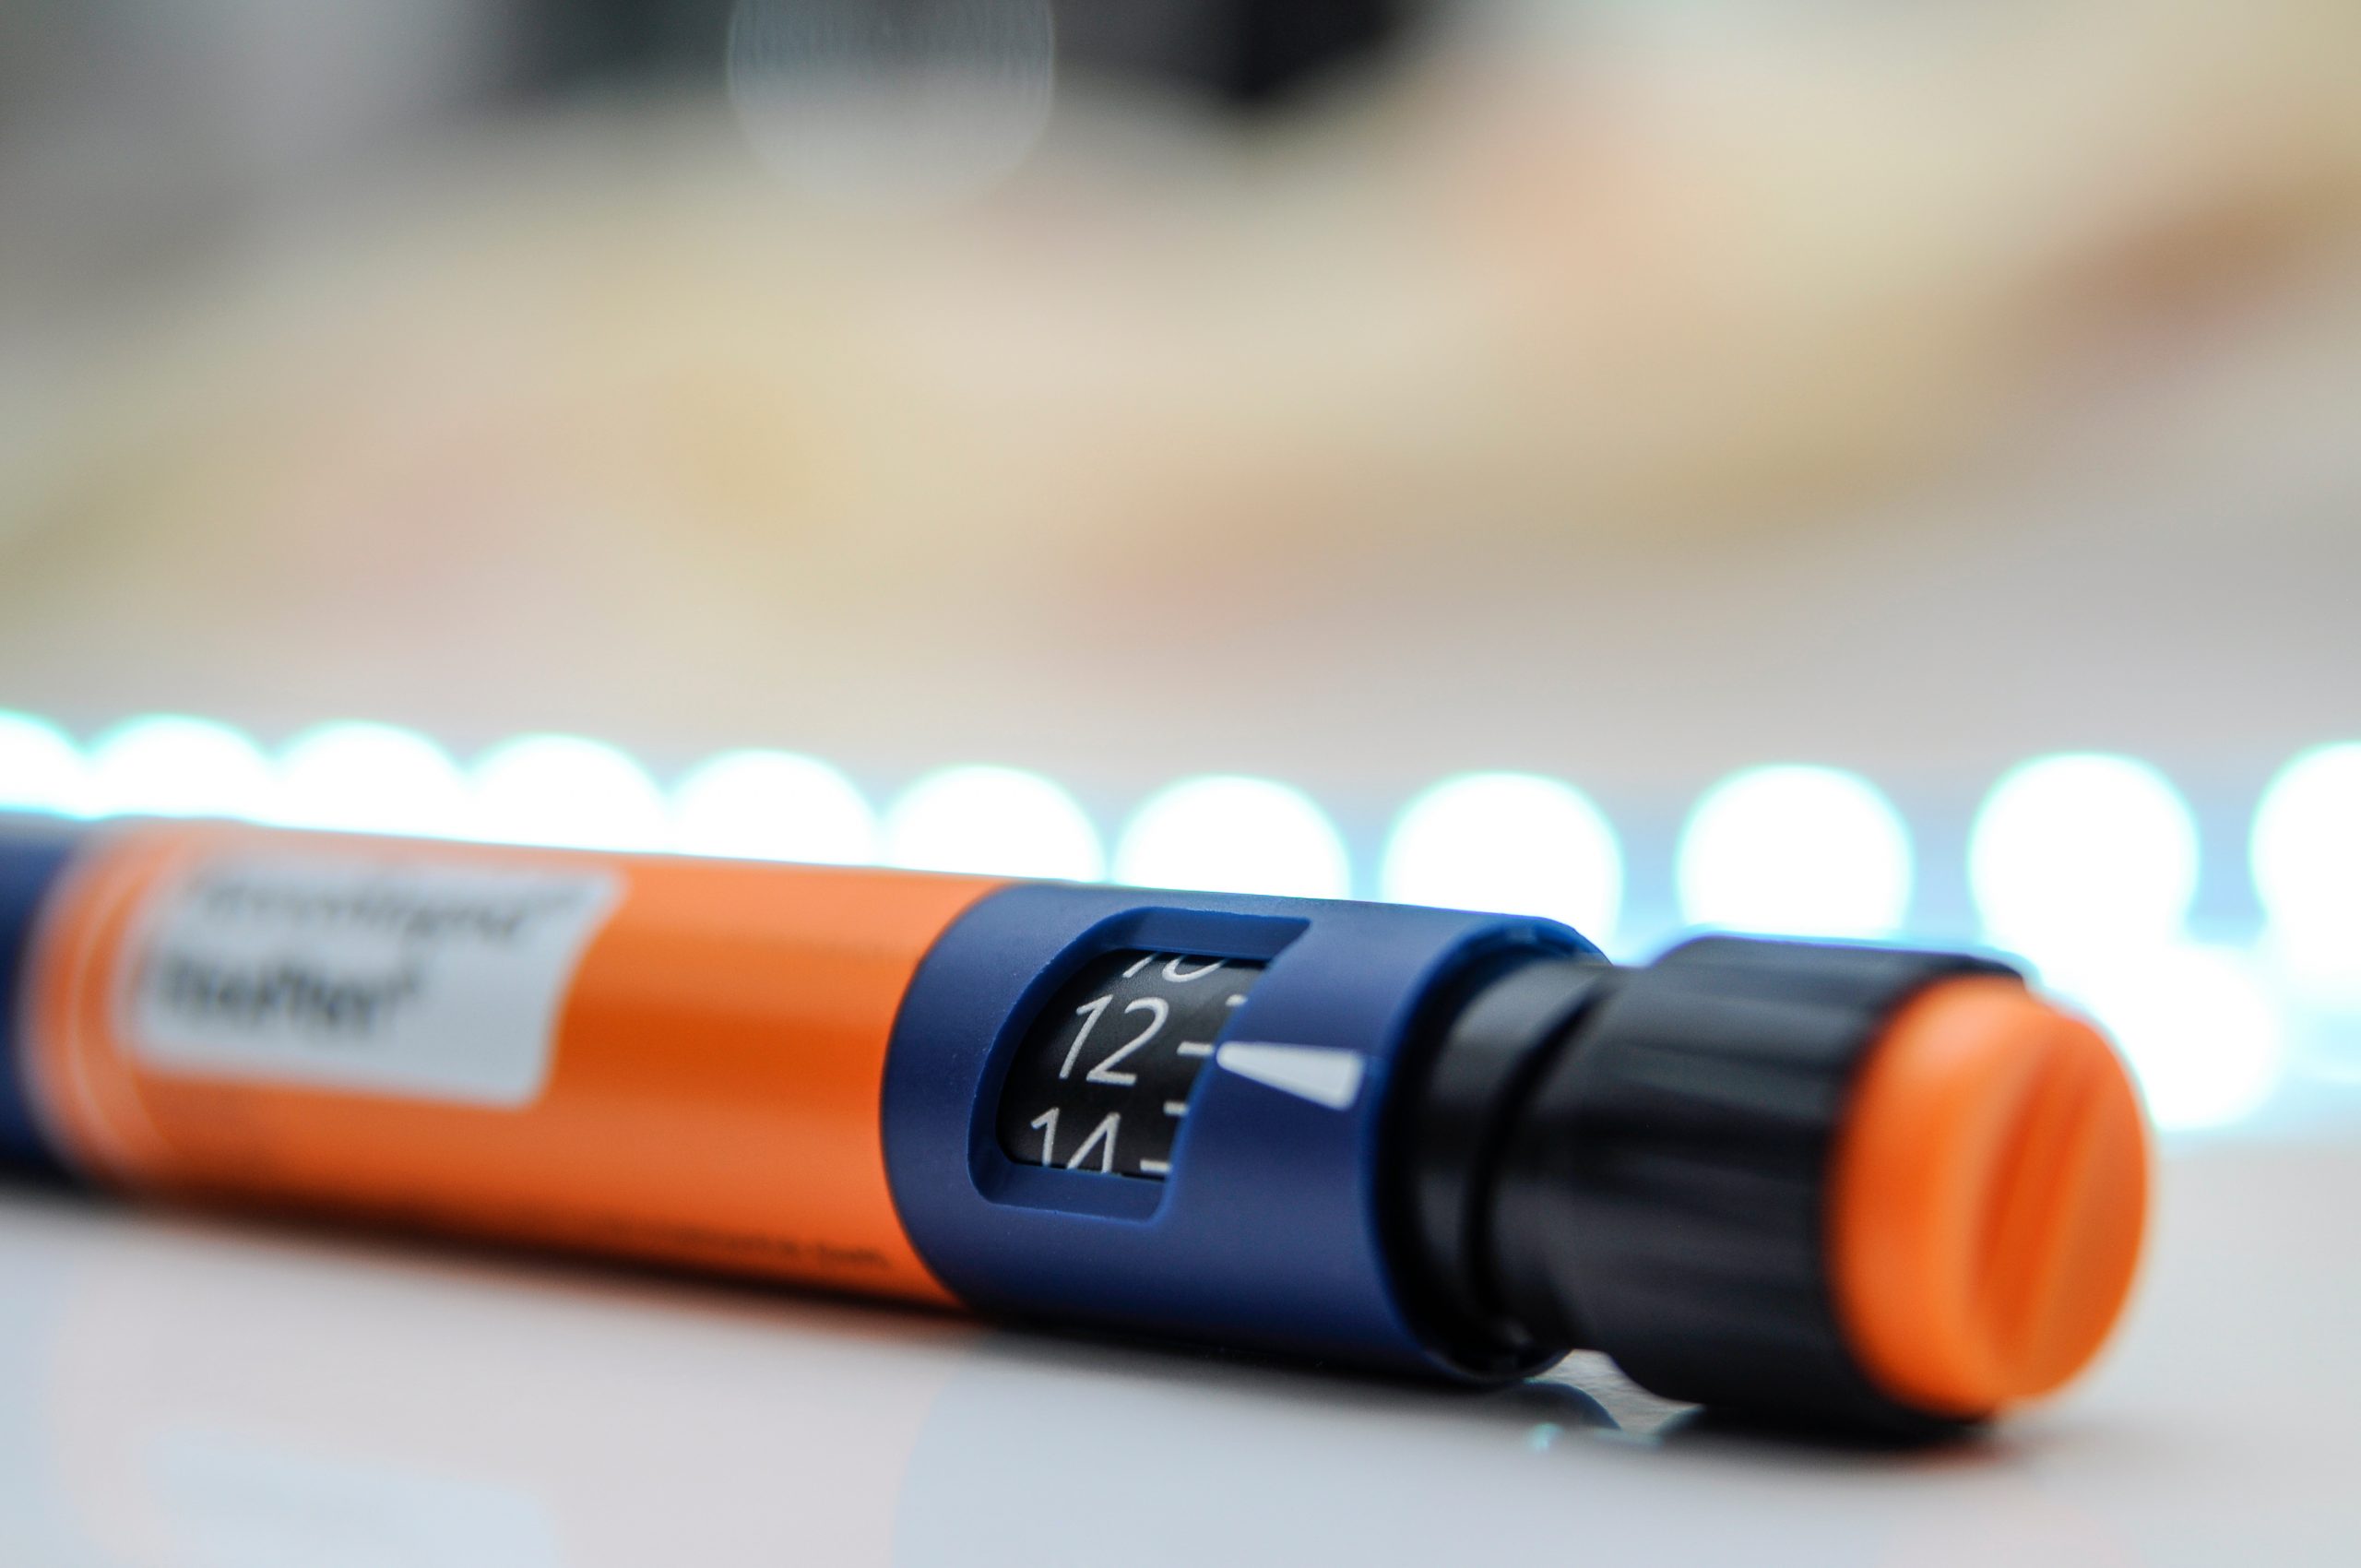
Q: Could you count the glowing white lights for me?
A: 11